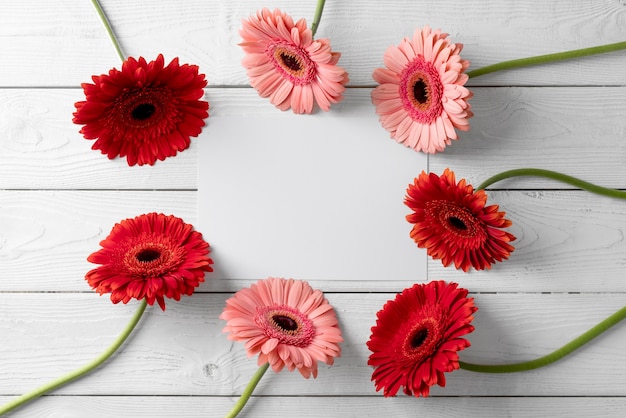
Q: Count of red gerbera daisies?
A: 4